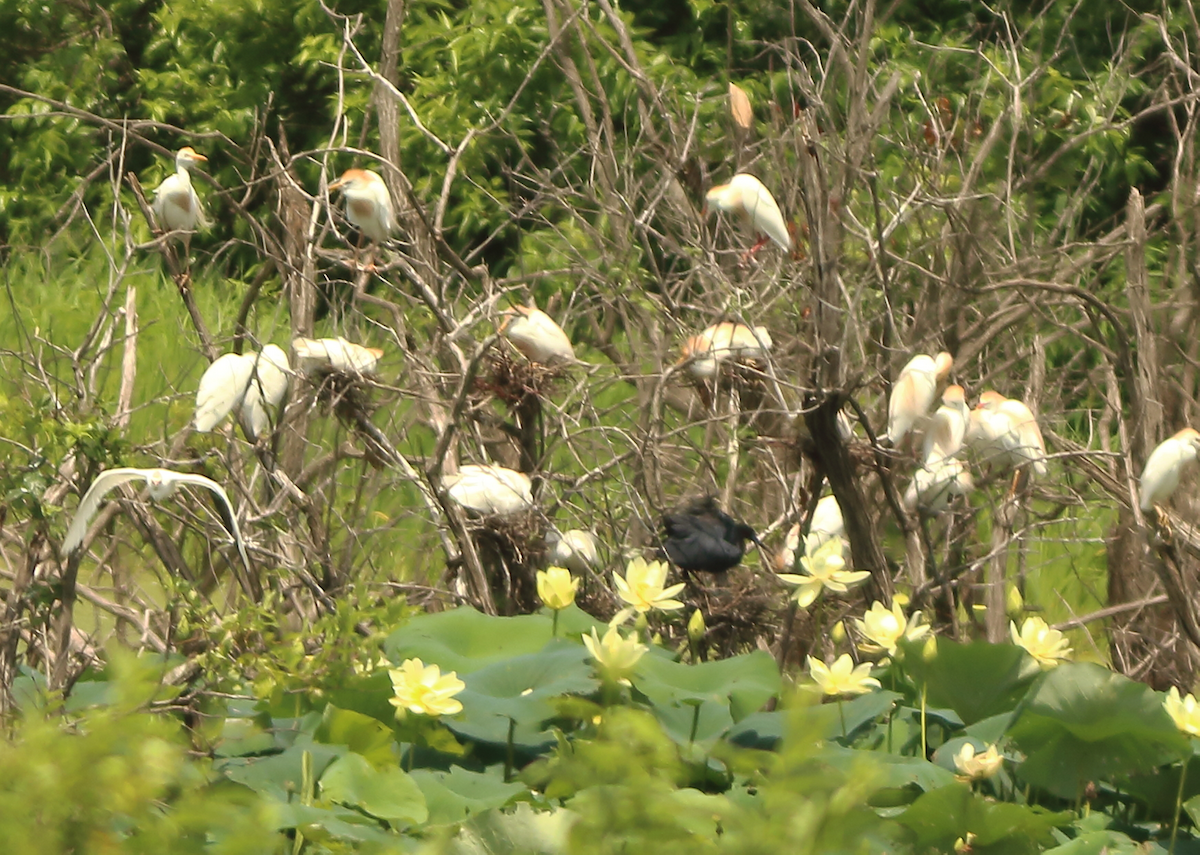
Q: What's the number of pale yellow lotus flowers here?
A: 10